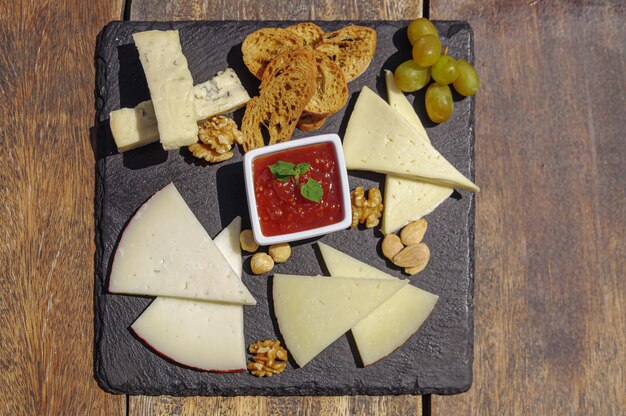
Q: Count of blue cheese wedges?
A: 2